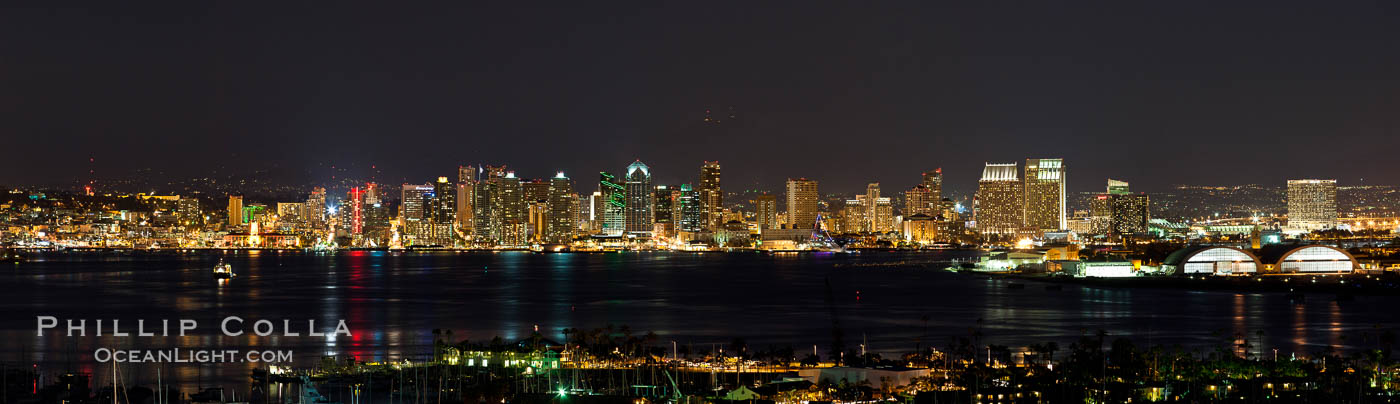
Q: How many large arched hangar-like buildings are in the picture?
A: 2